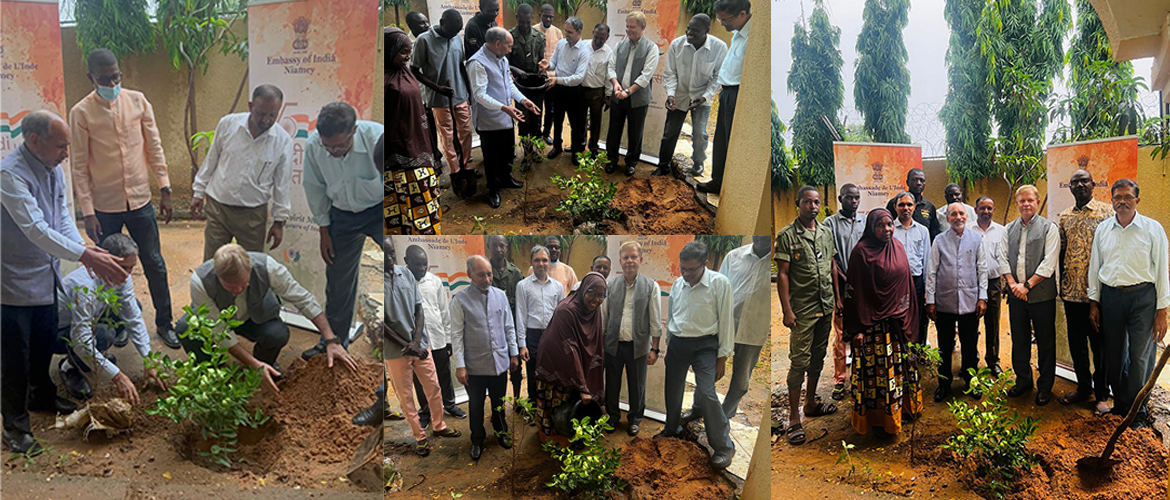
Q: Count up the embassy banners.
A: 8